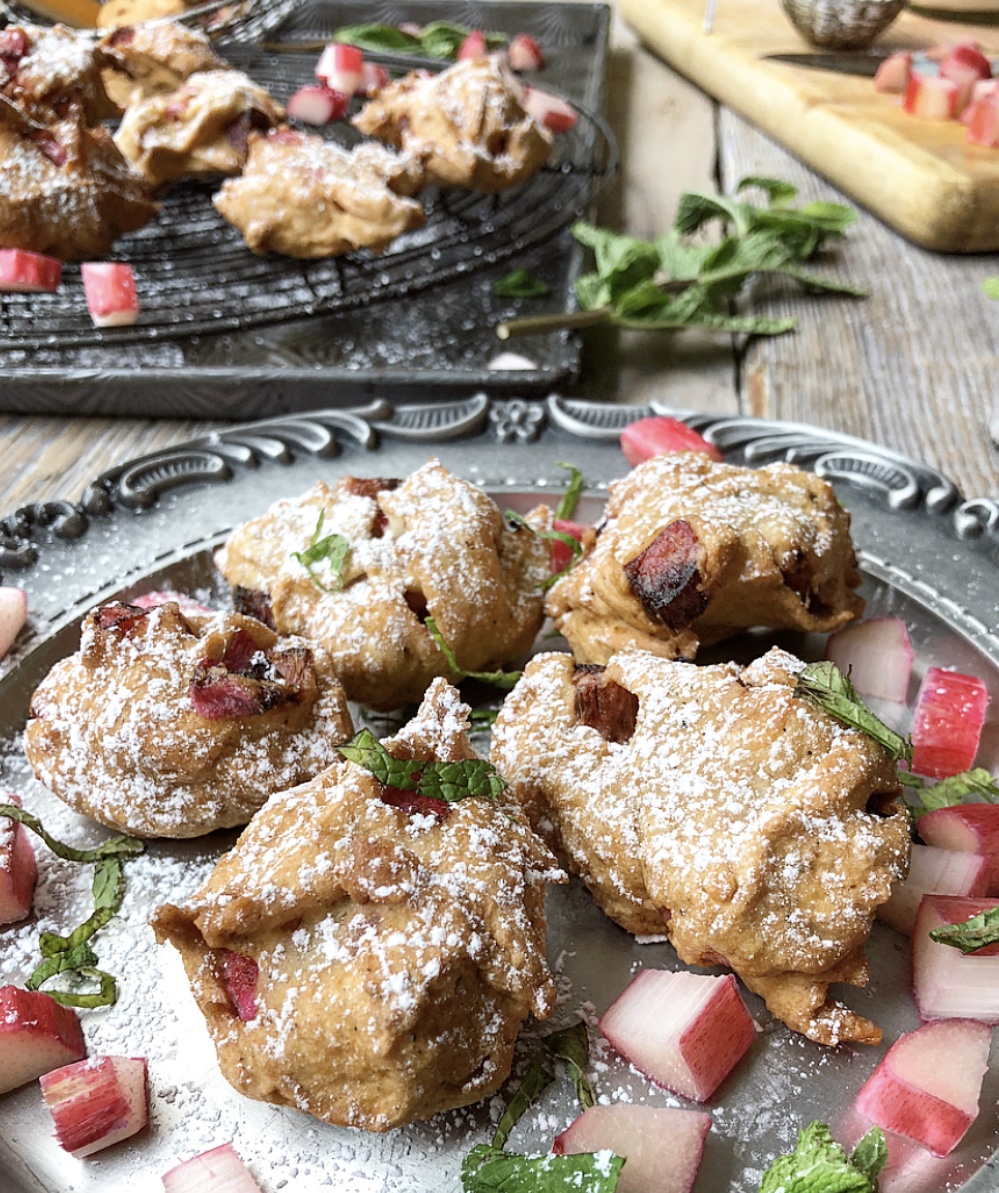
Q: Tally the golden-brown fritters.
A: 11